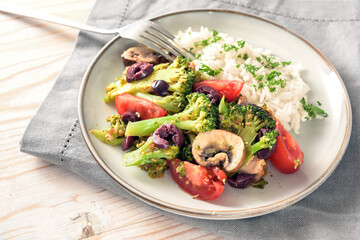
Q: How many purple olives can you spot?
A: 8